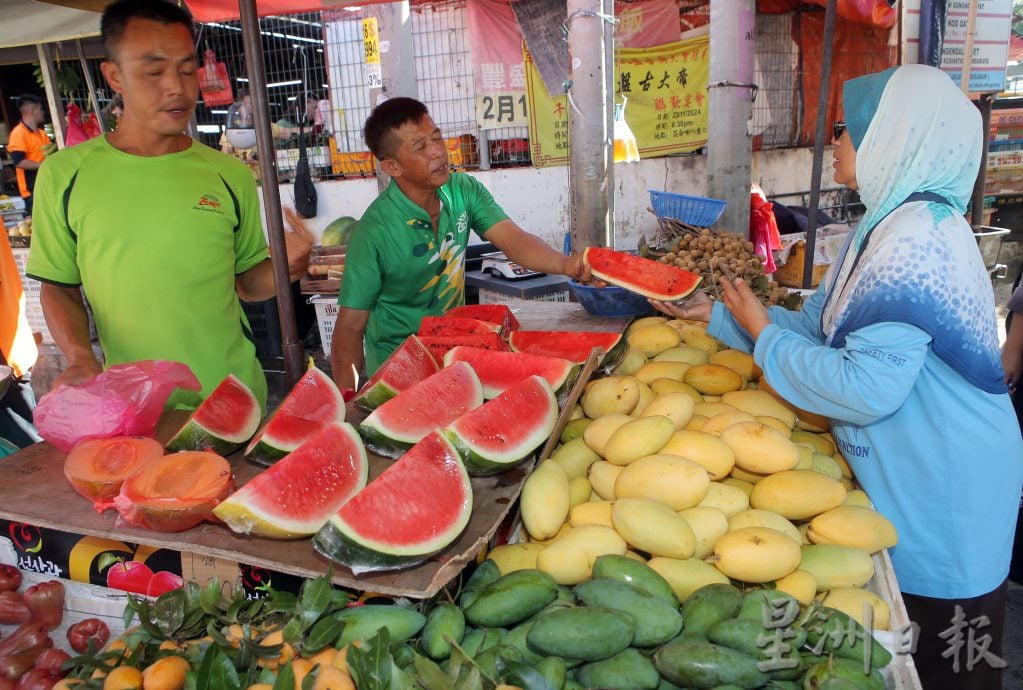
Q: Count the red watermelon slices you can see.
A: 13